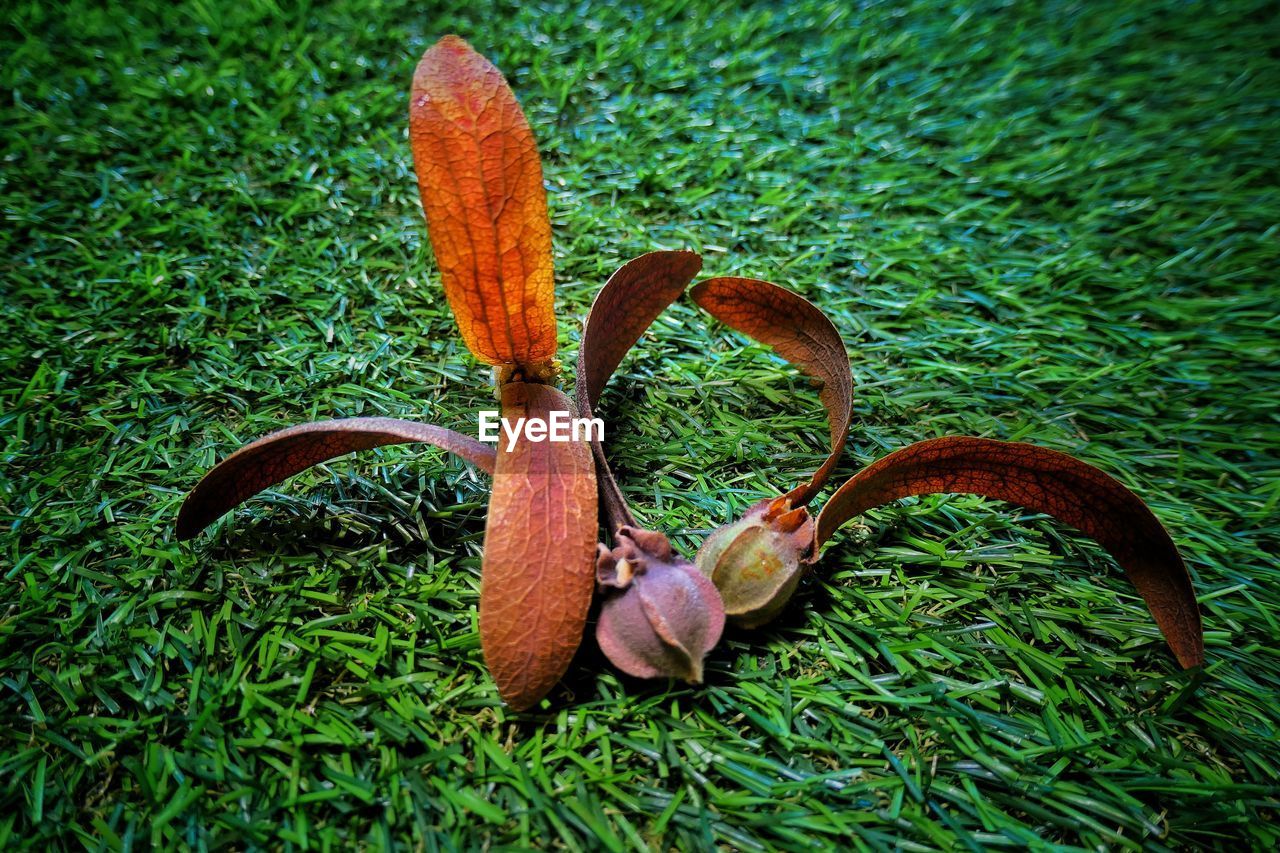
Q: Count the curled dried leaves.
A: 4